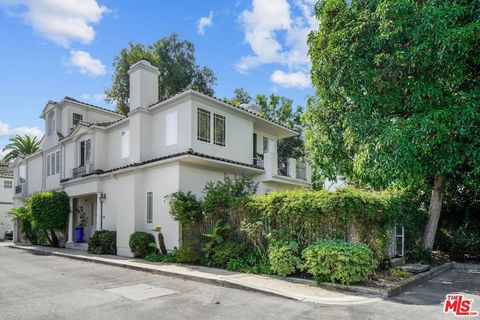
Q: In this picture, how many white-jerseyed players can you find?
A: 0